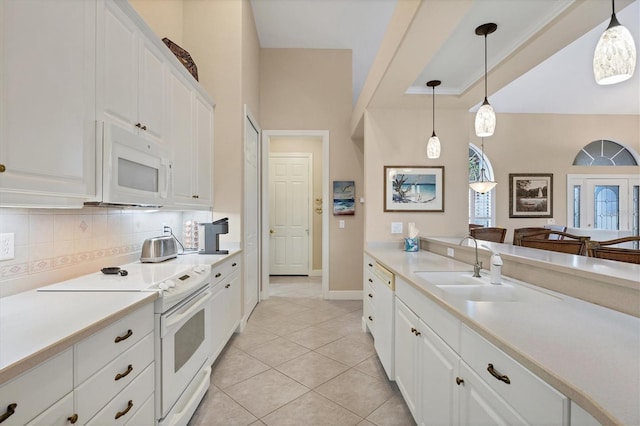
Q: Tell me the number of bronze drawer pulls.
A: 11